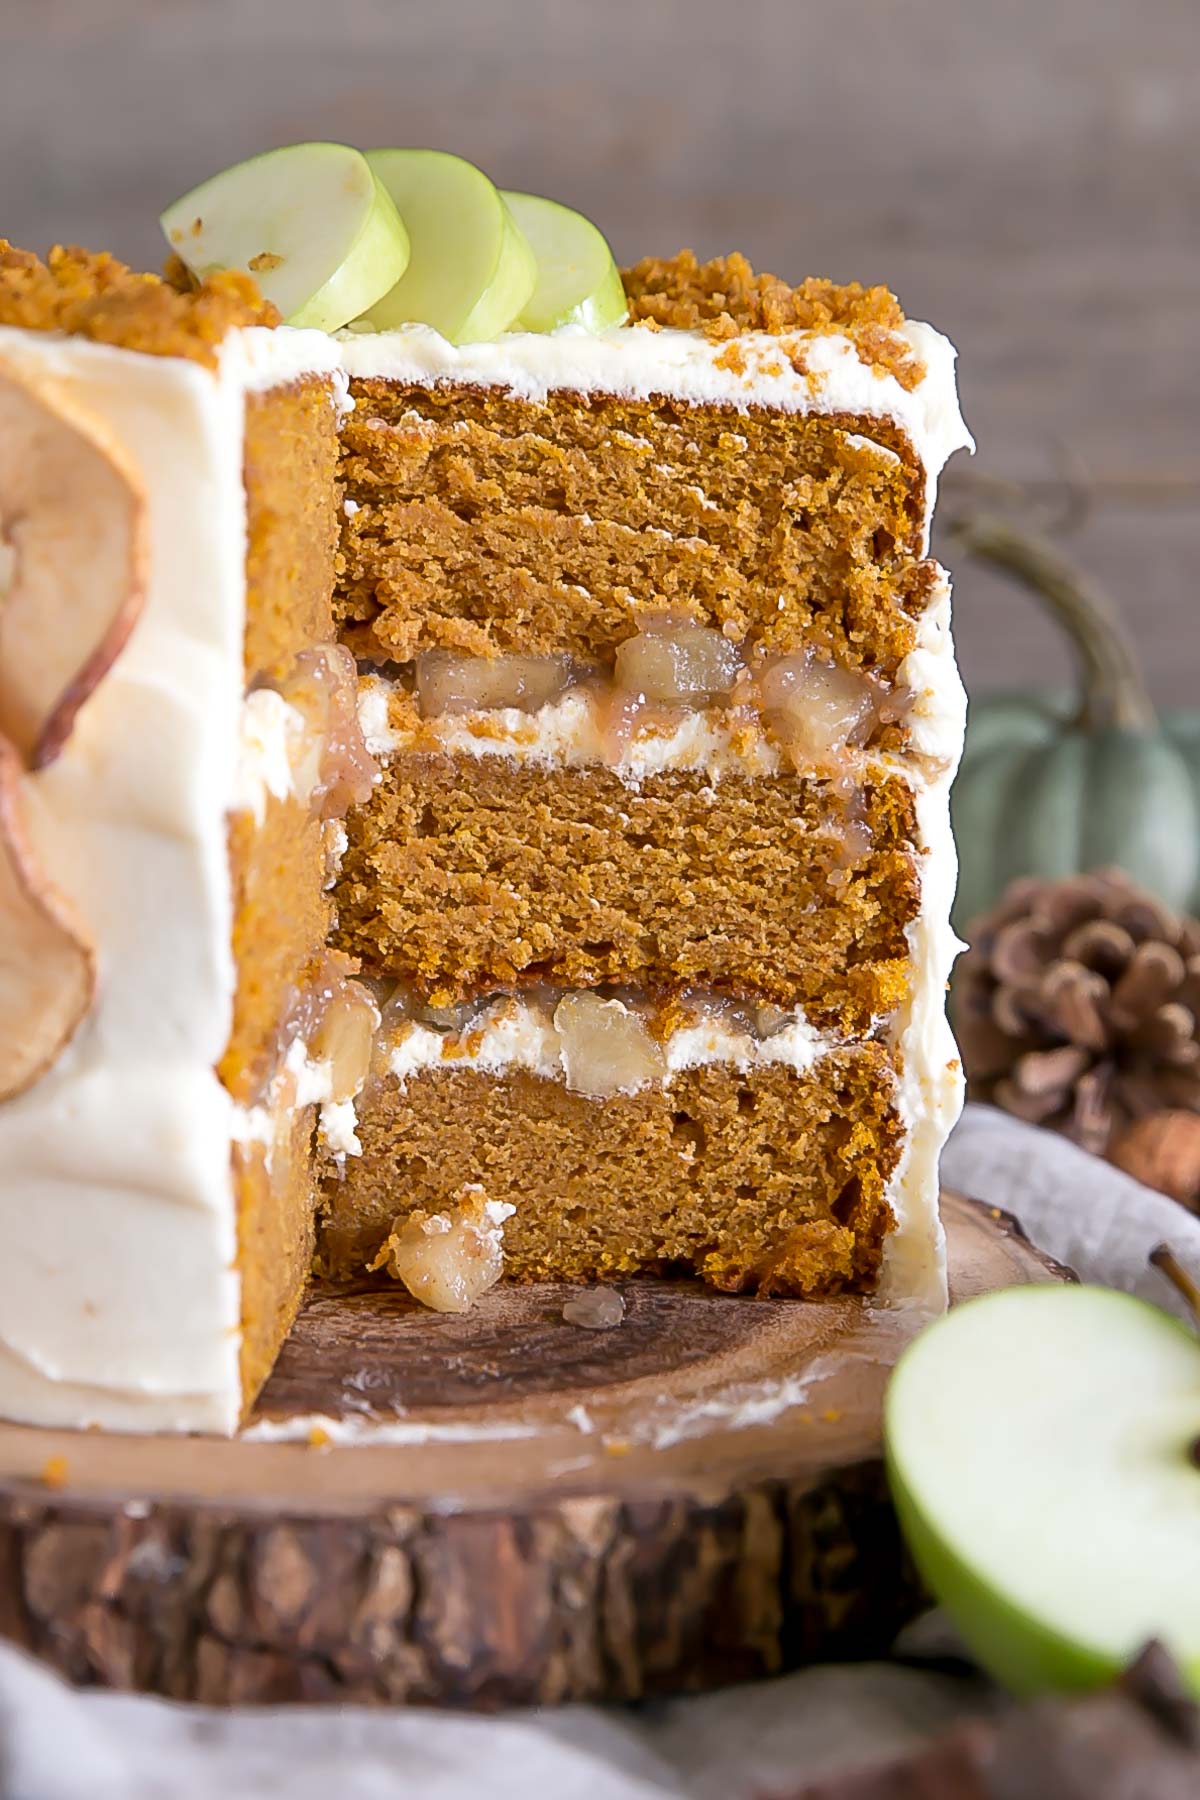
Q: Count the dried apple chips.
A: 2